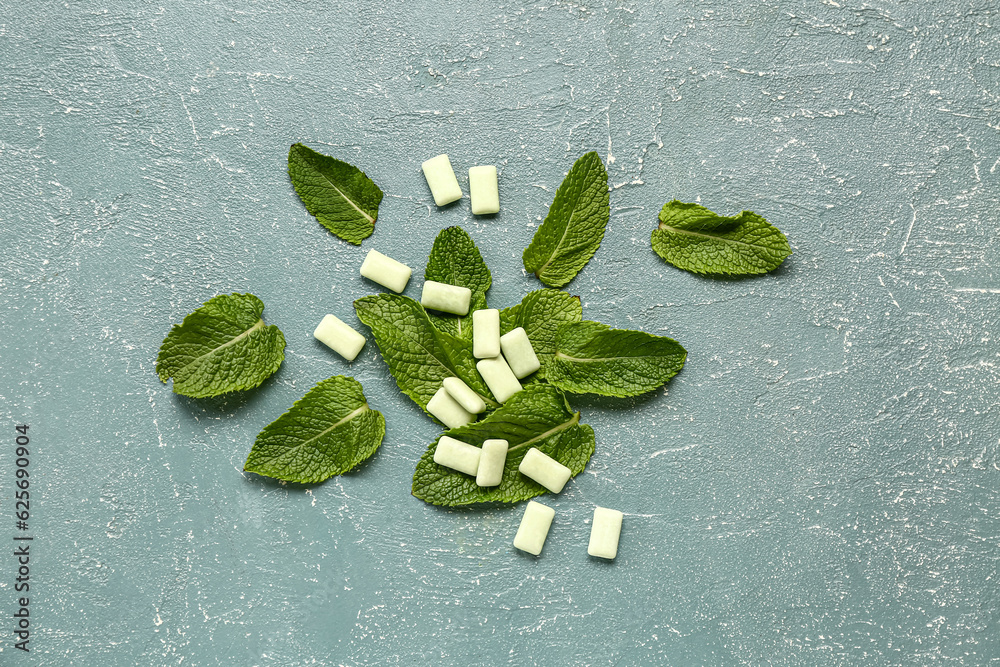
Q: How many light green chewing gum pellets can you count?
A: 15